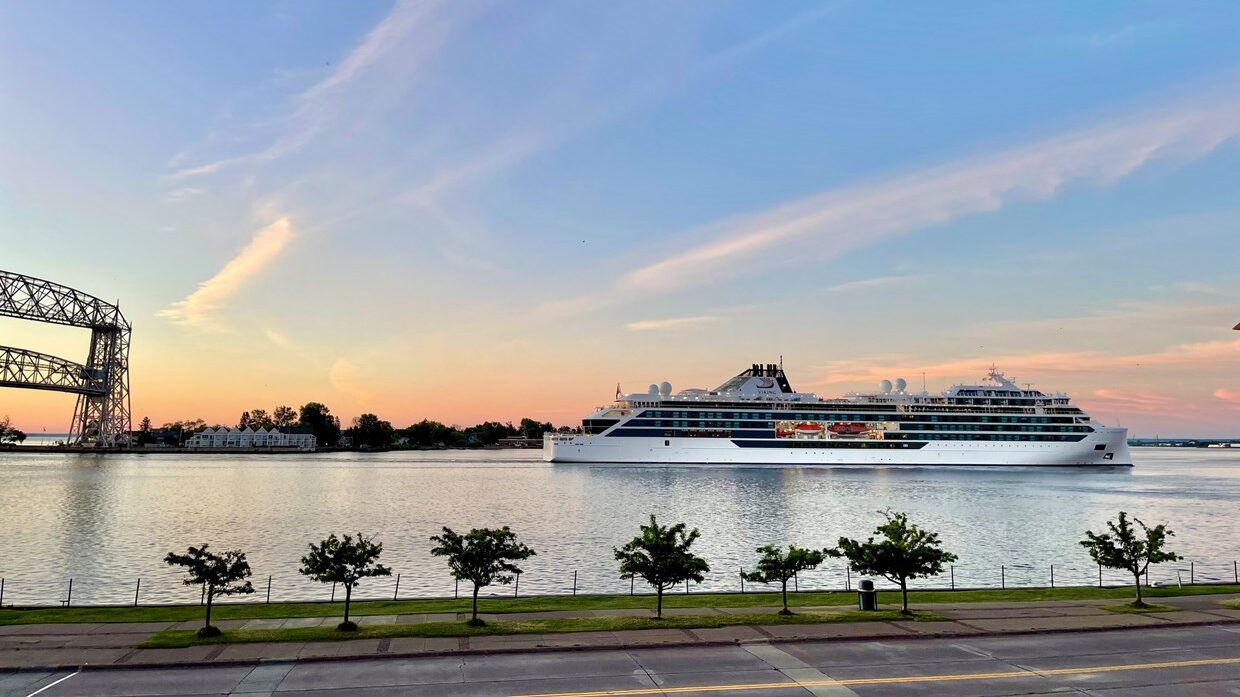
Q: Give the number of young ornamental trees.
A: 7